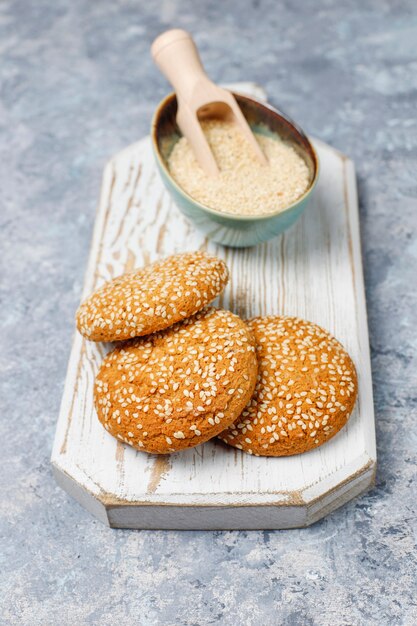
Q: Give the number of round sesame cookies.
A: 3